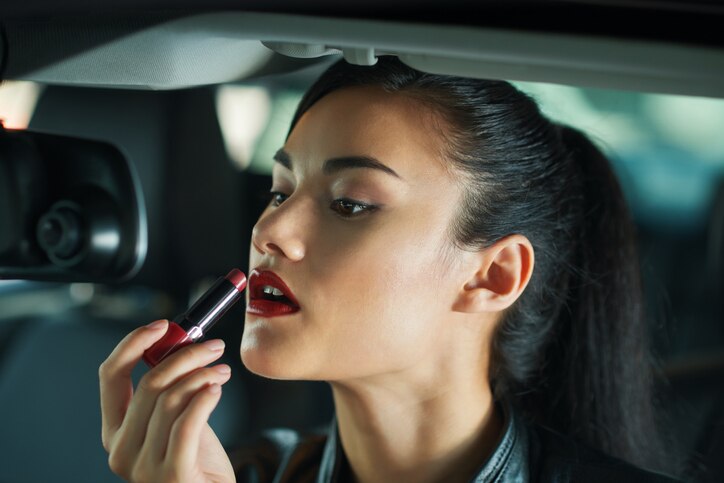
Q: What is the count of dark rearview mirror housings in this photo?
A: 1